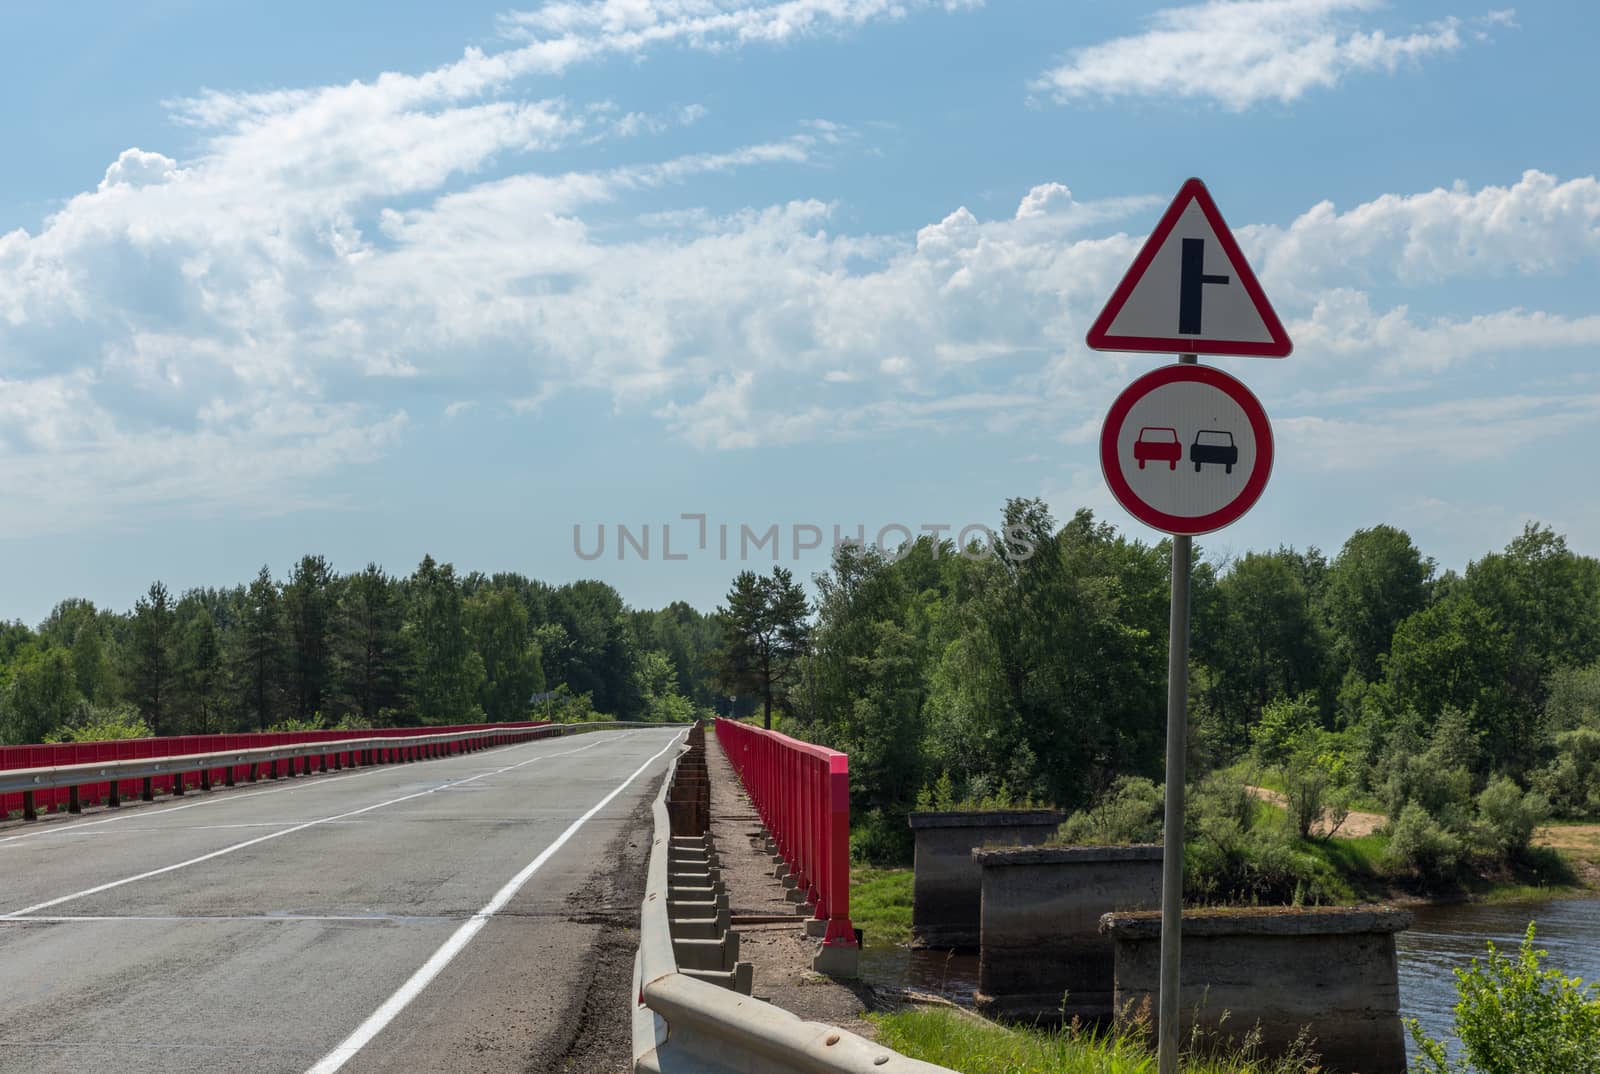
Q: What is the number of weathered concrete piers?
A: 3